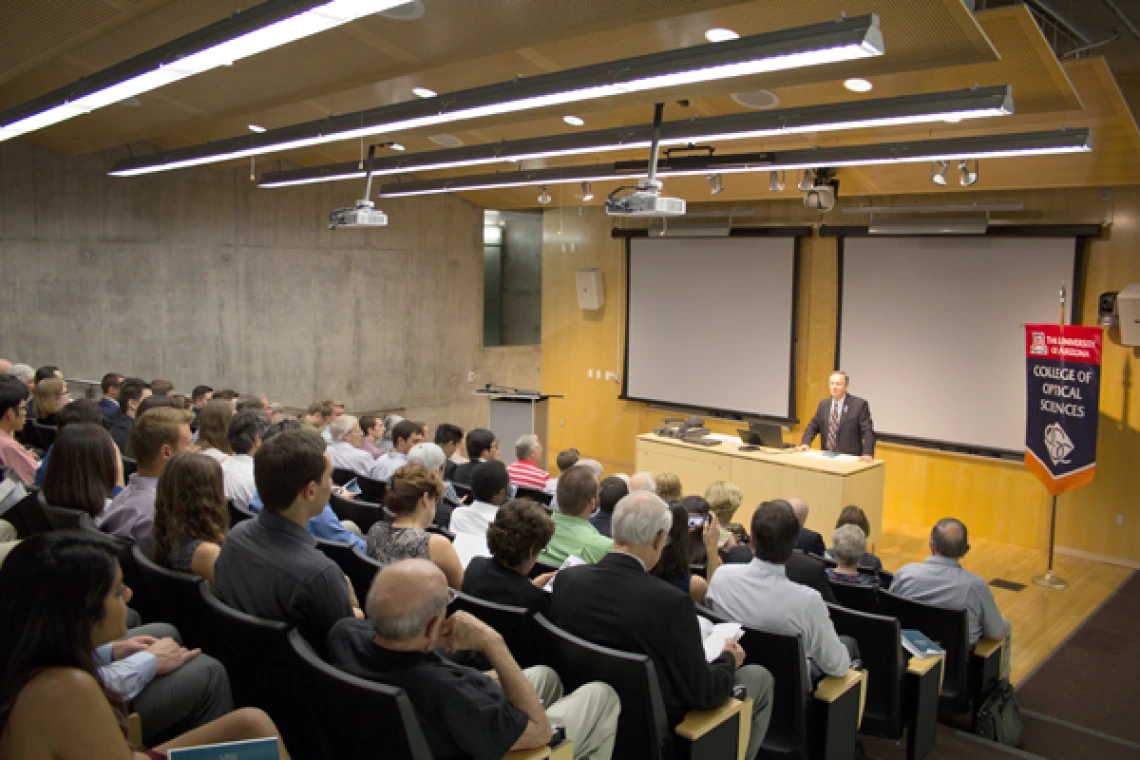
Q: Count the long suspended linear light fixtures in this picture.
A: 4